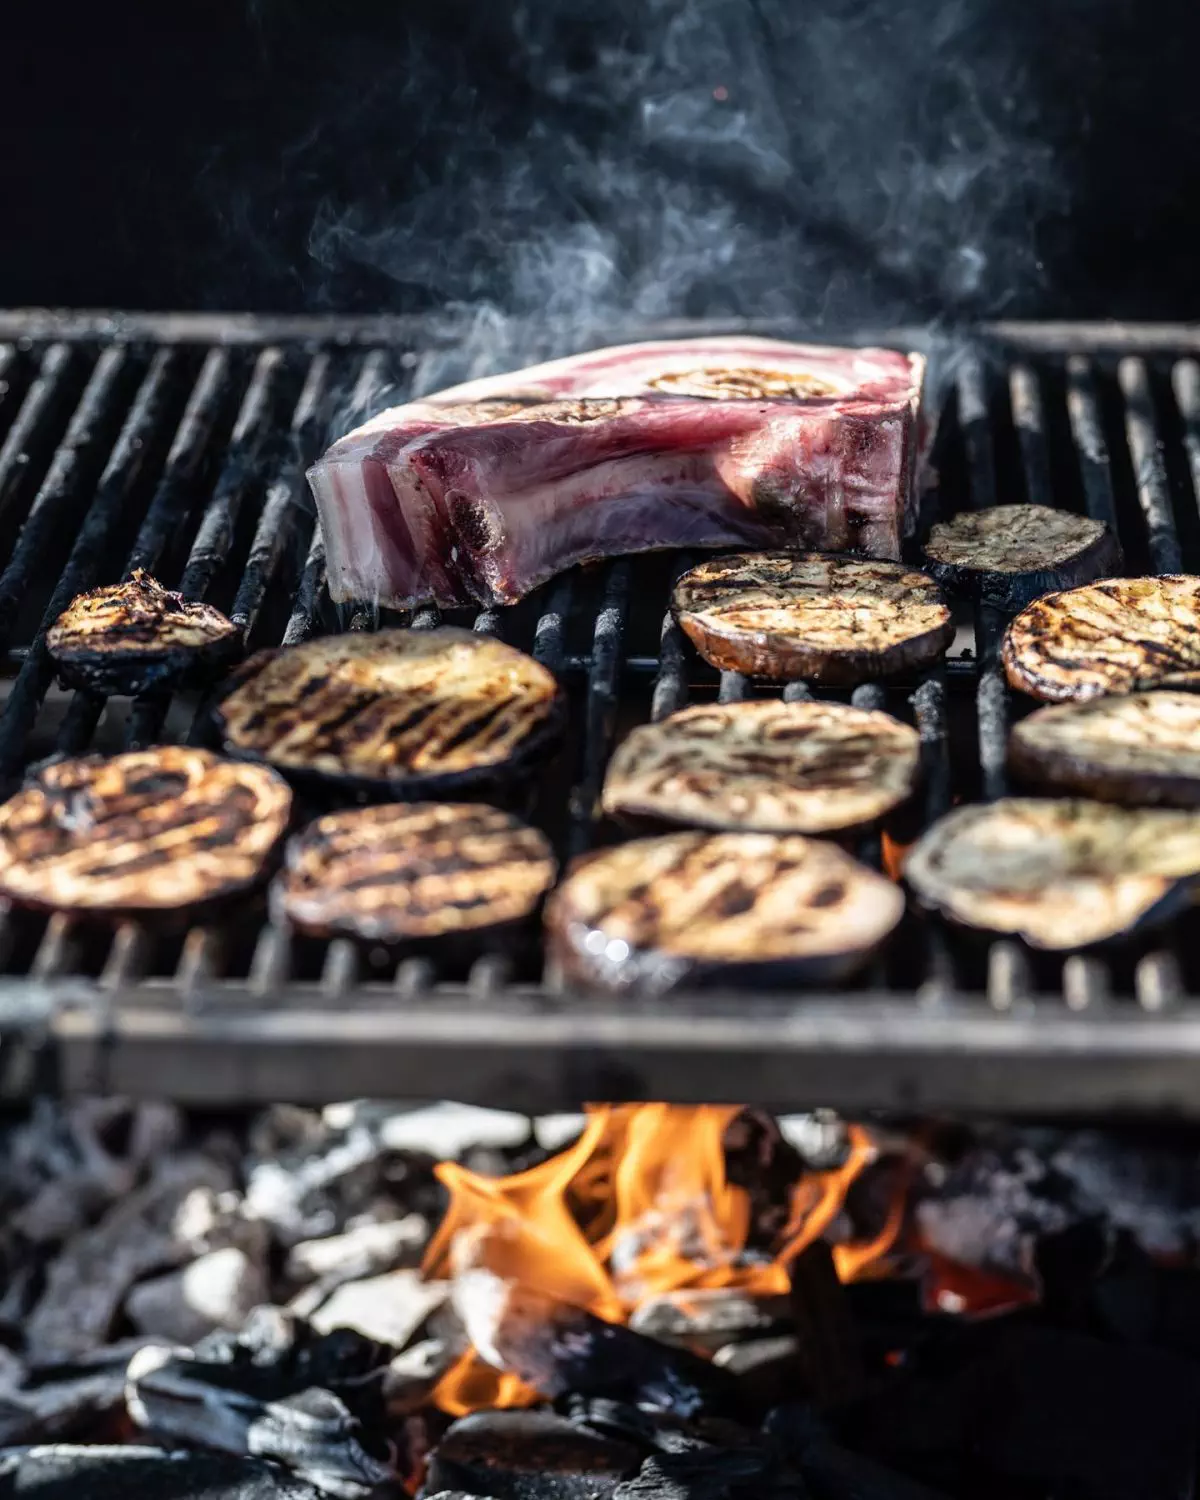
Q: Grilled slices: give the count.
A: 11